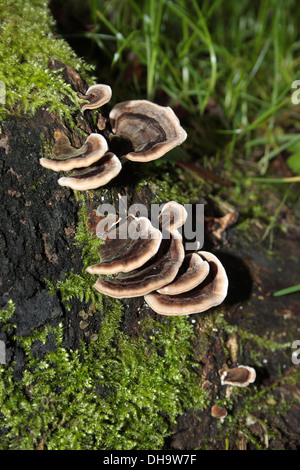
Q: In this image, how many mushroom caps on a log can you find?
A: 11